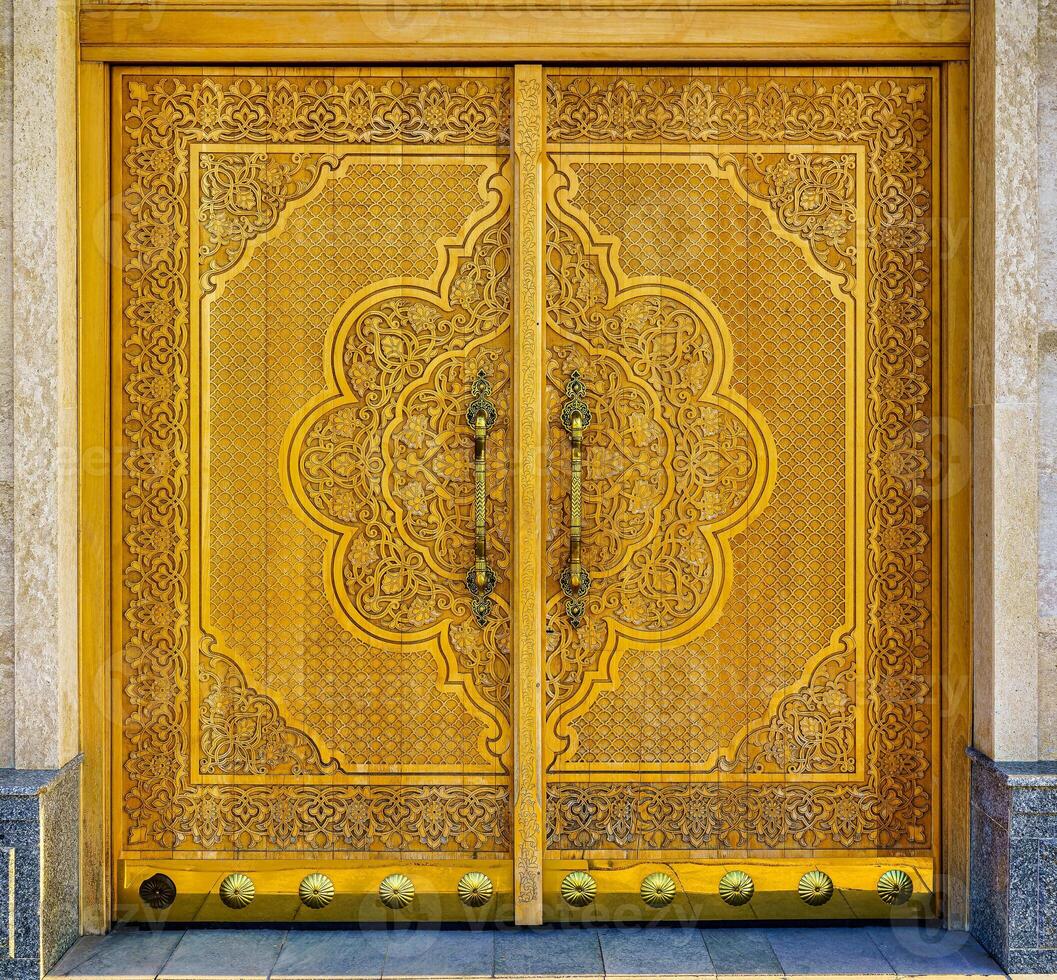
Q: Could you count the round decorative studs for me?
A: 10